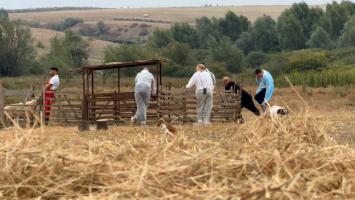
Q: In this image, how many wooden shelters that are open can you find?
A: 1